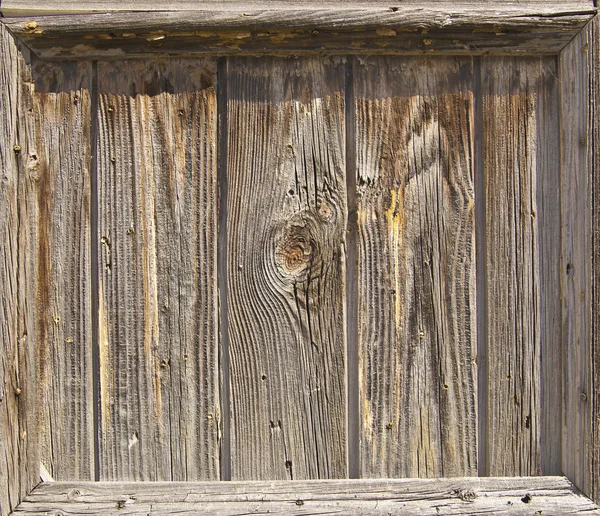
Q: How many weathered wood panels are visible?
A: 5